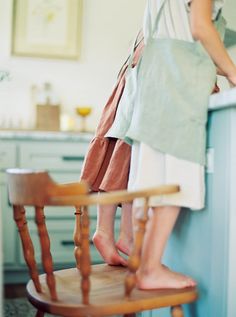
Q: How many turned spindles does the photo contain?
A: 5